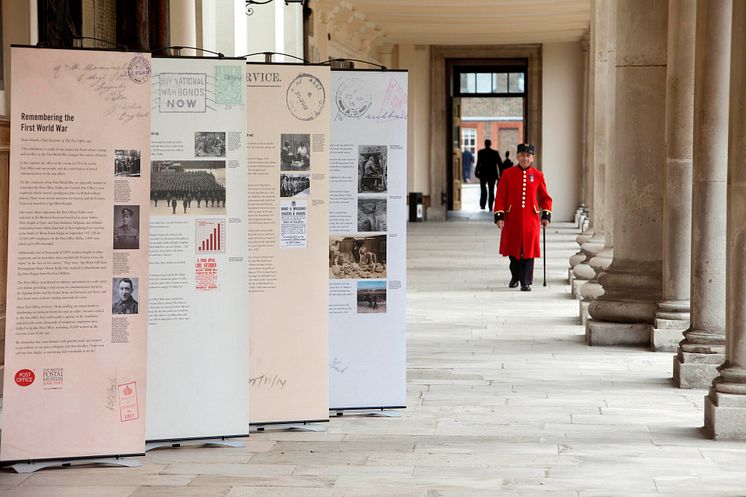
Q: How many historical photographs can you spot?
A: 11